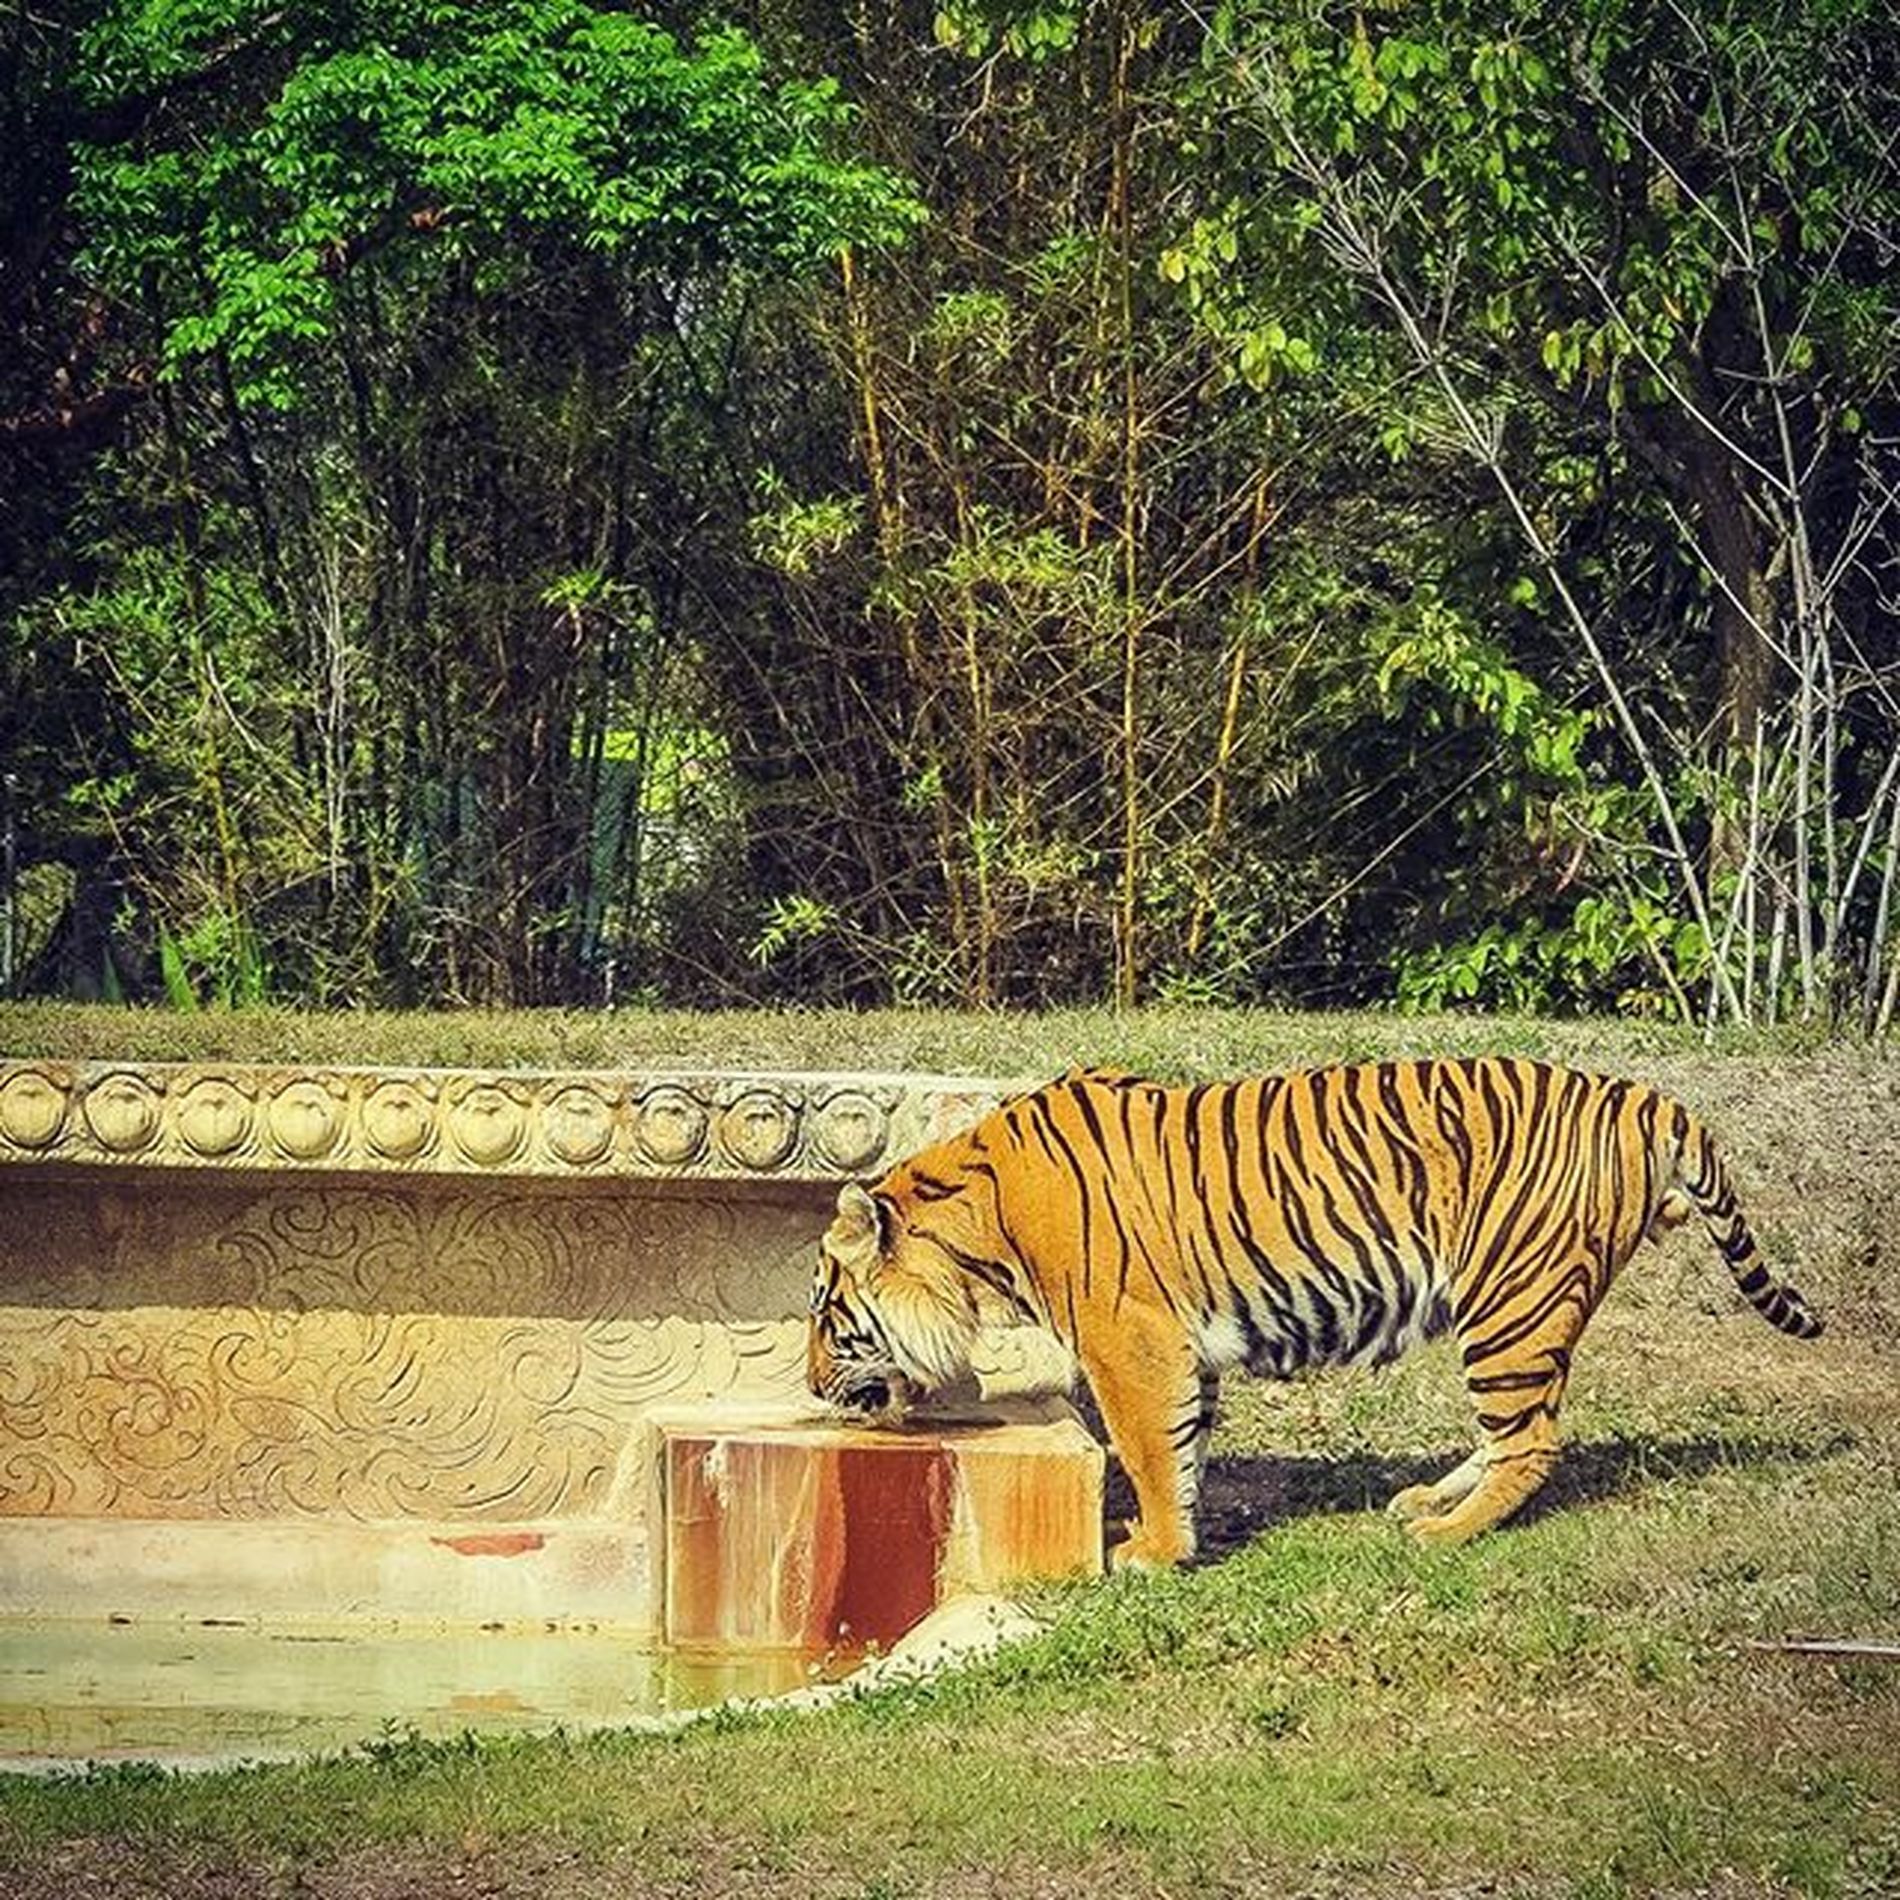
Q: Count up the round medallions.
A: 10